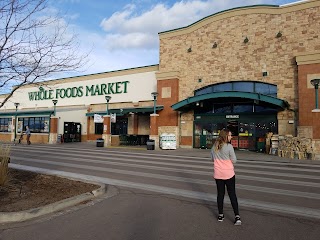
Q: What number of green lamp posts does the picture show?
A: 5